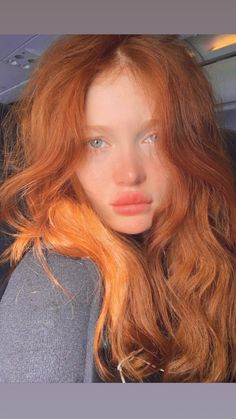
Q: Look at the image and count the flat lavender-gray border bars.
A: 2